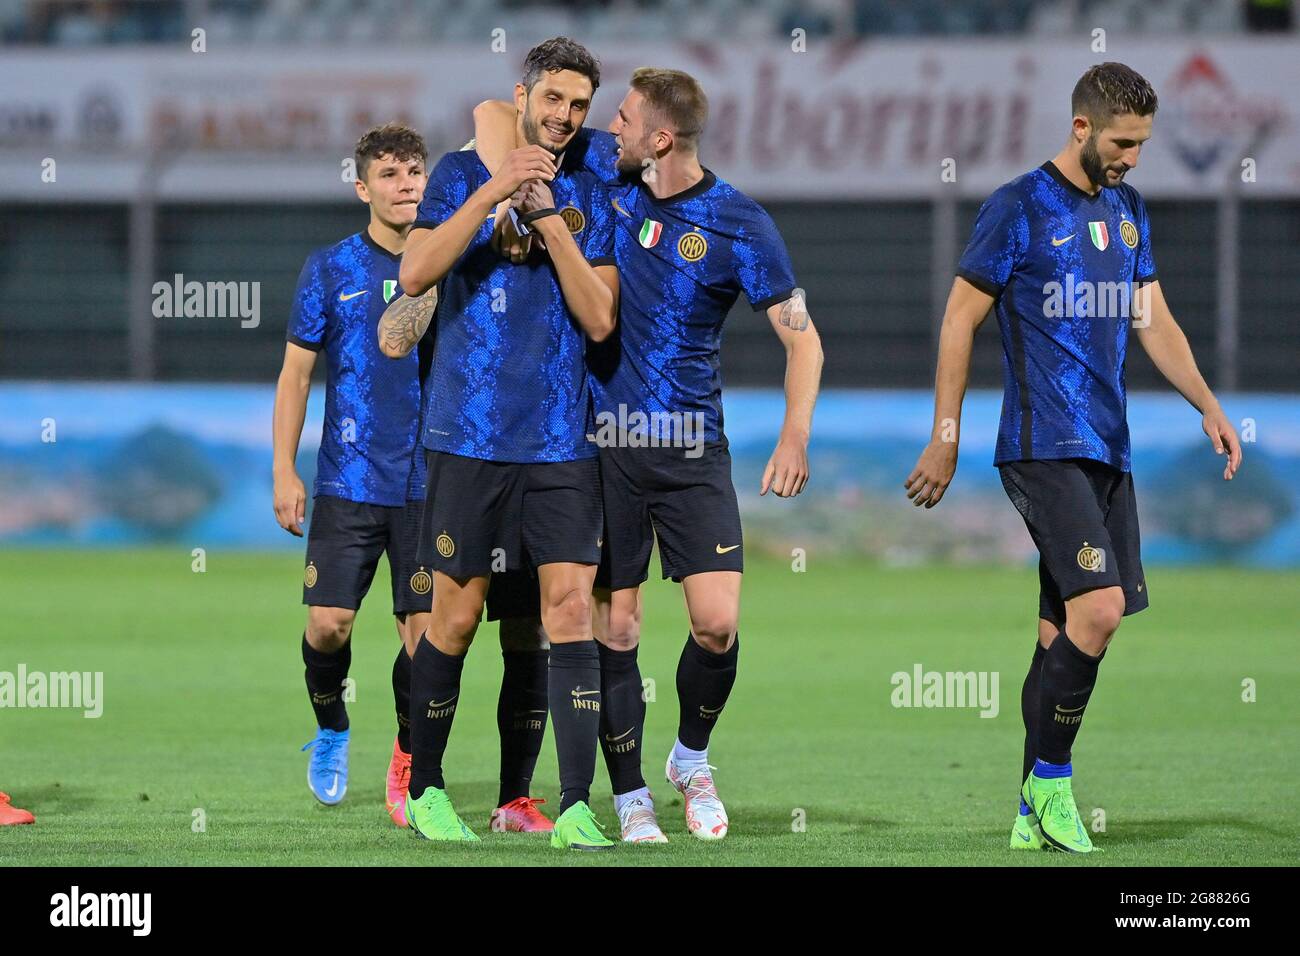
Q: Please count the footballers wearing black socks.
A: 5